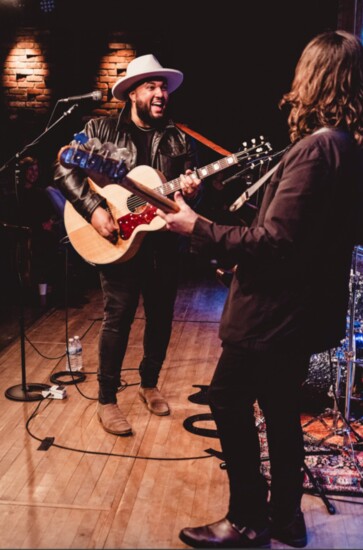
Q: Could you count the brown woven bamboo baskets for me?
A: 0